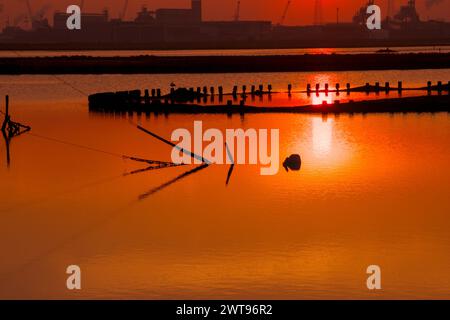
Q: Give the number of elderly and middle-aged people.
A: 0